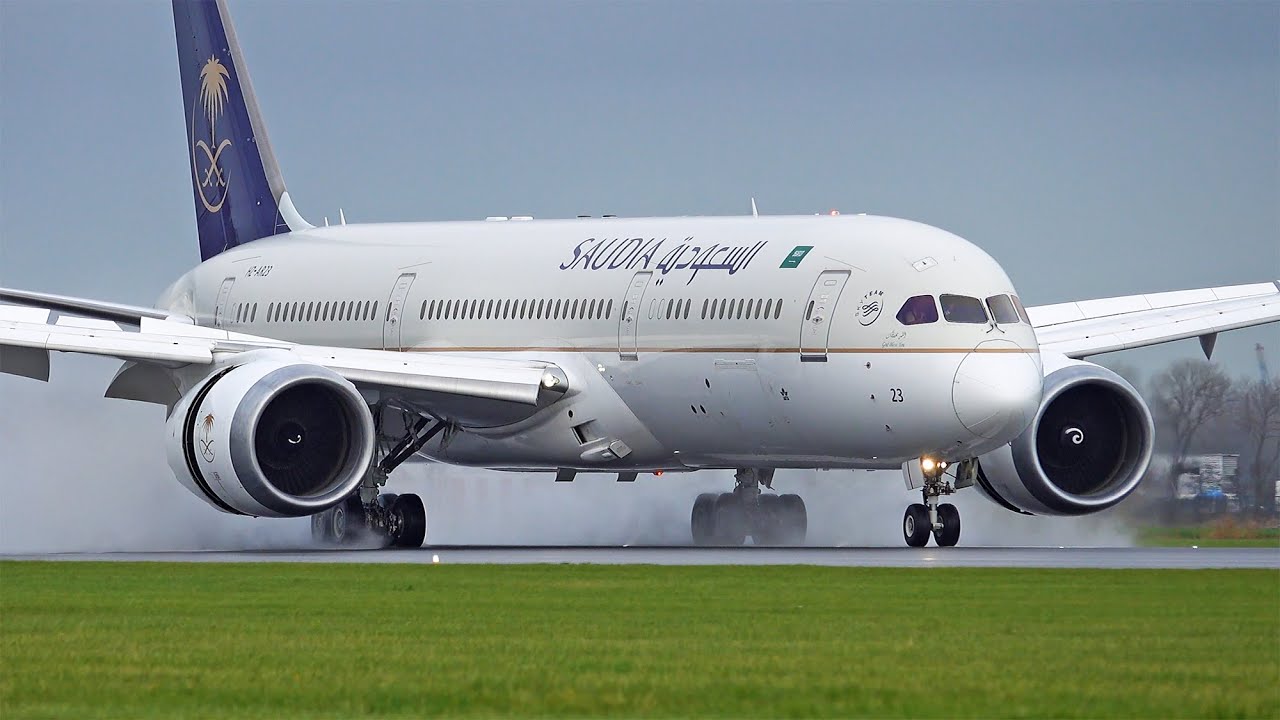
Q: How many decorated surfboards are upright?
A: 0